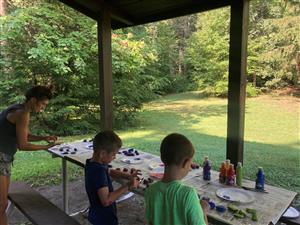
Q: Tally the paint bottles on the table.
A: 6